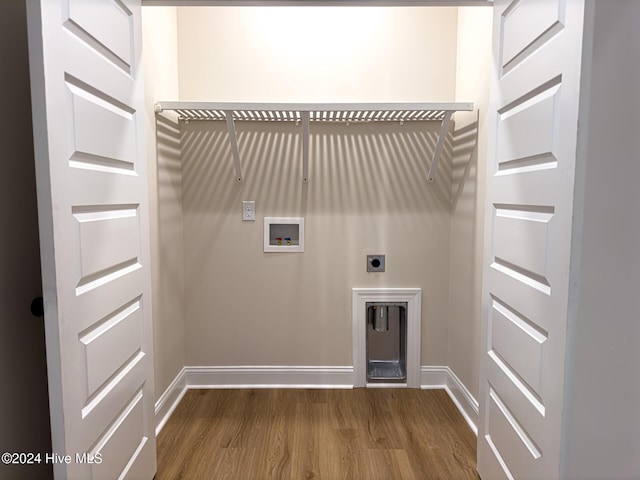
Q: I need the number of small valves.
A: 2